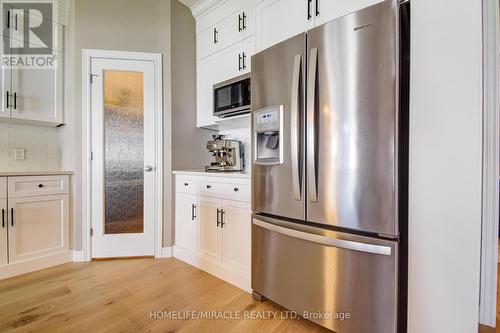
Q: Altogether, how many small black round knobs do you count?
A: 4